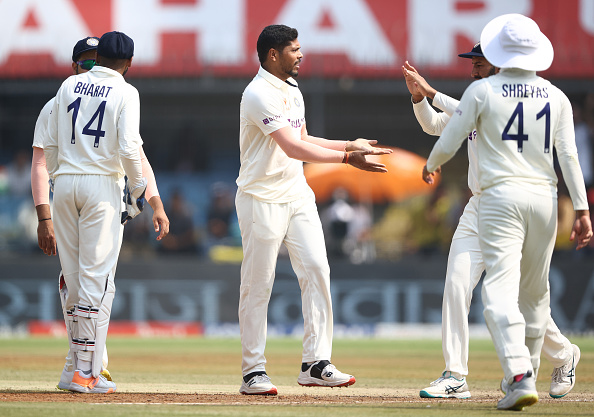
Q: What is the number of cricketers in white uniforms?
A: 5